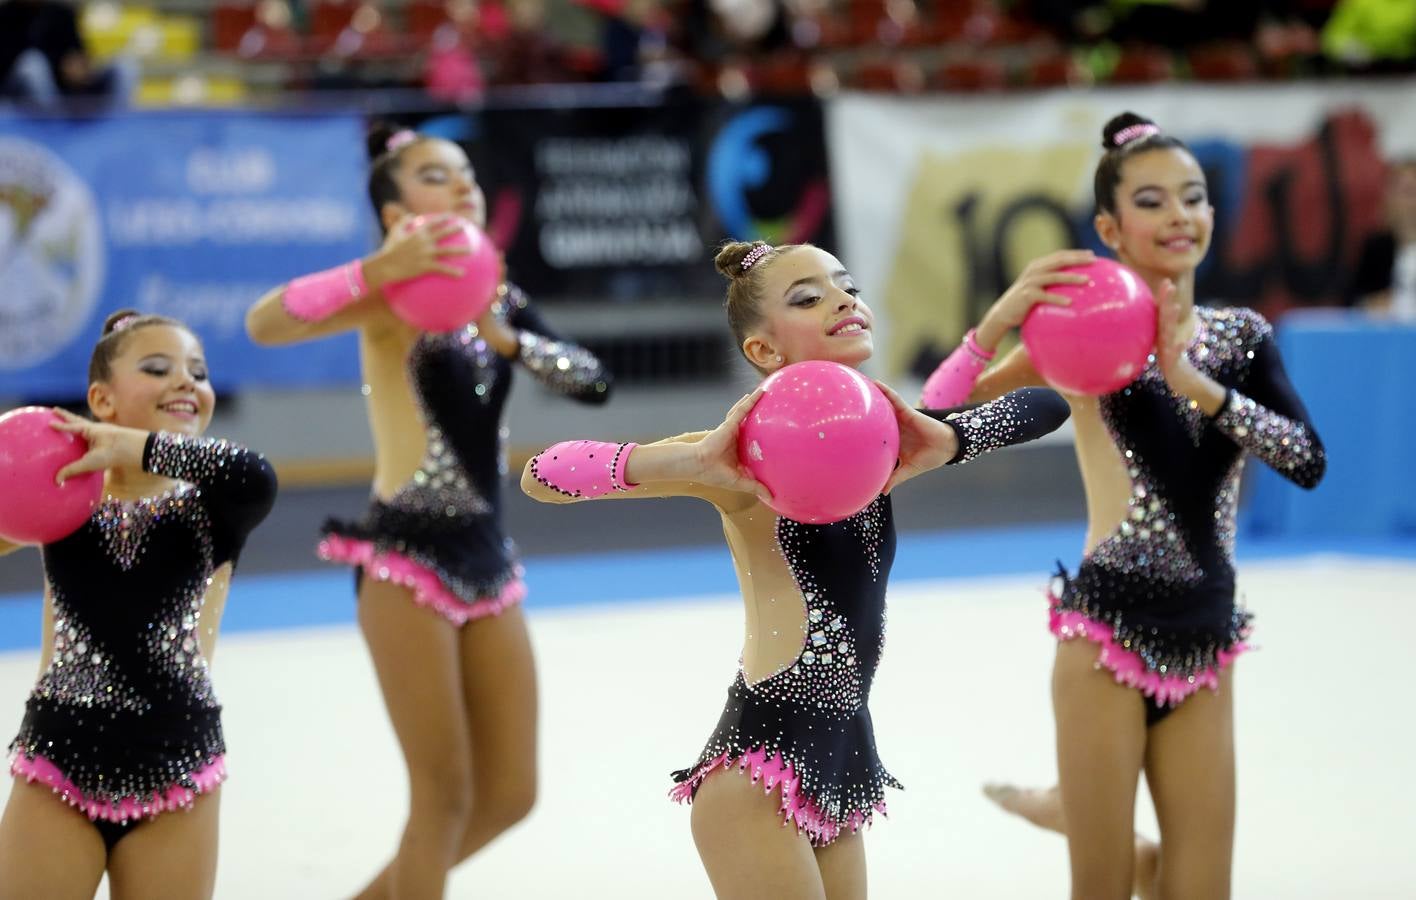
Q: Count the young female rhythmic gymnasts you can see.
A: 4